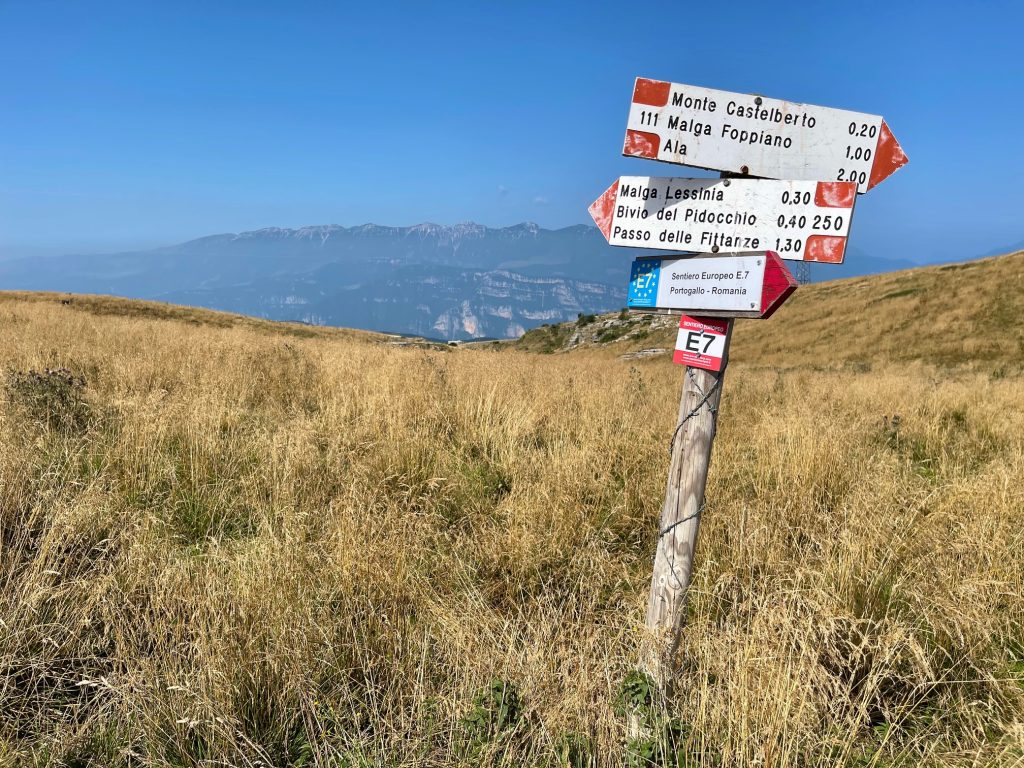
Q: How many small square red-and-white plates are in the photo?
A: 1